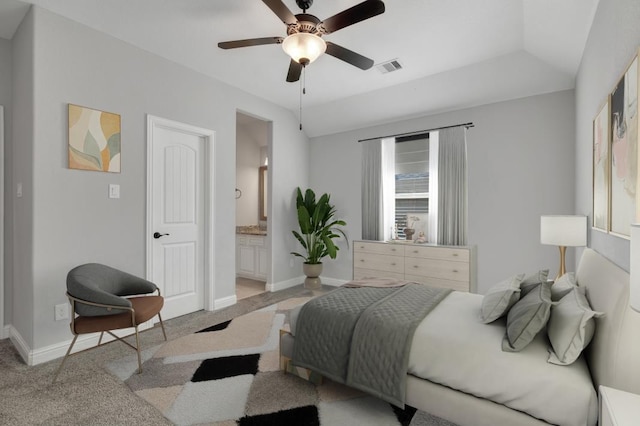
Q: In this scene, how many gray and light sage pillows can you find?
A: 5